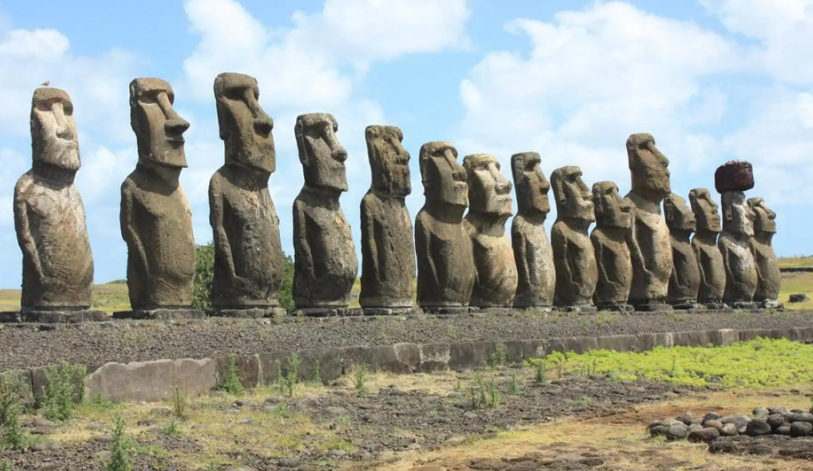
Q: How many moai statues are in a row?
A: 15